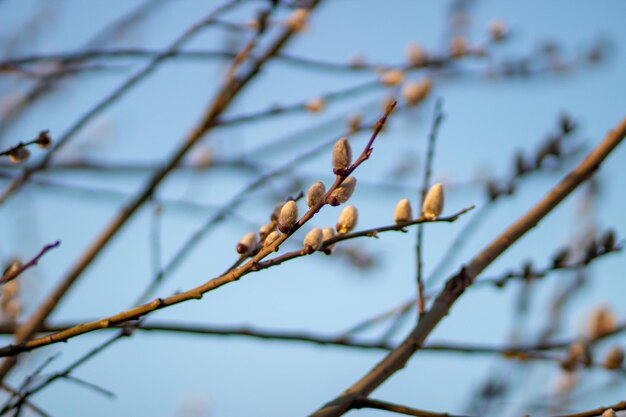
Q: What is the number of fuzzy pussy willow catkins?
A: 13